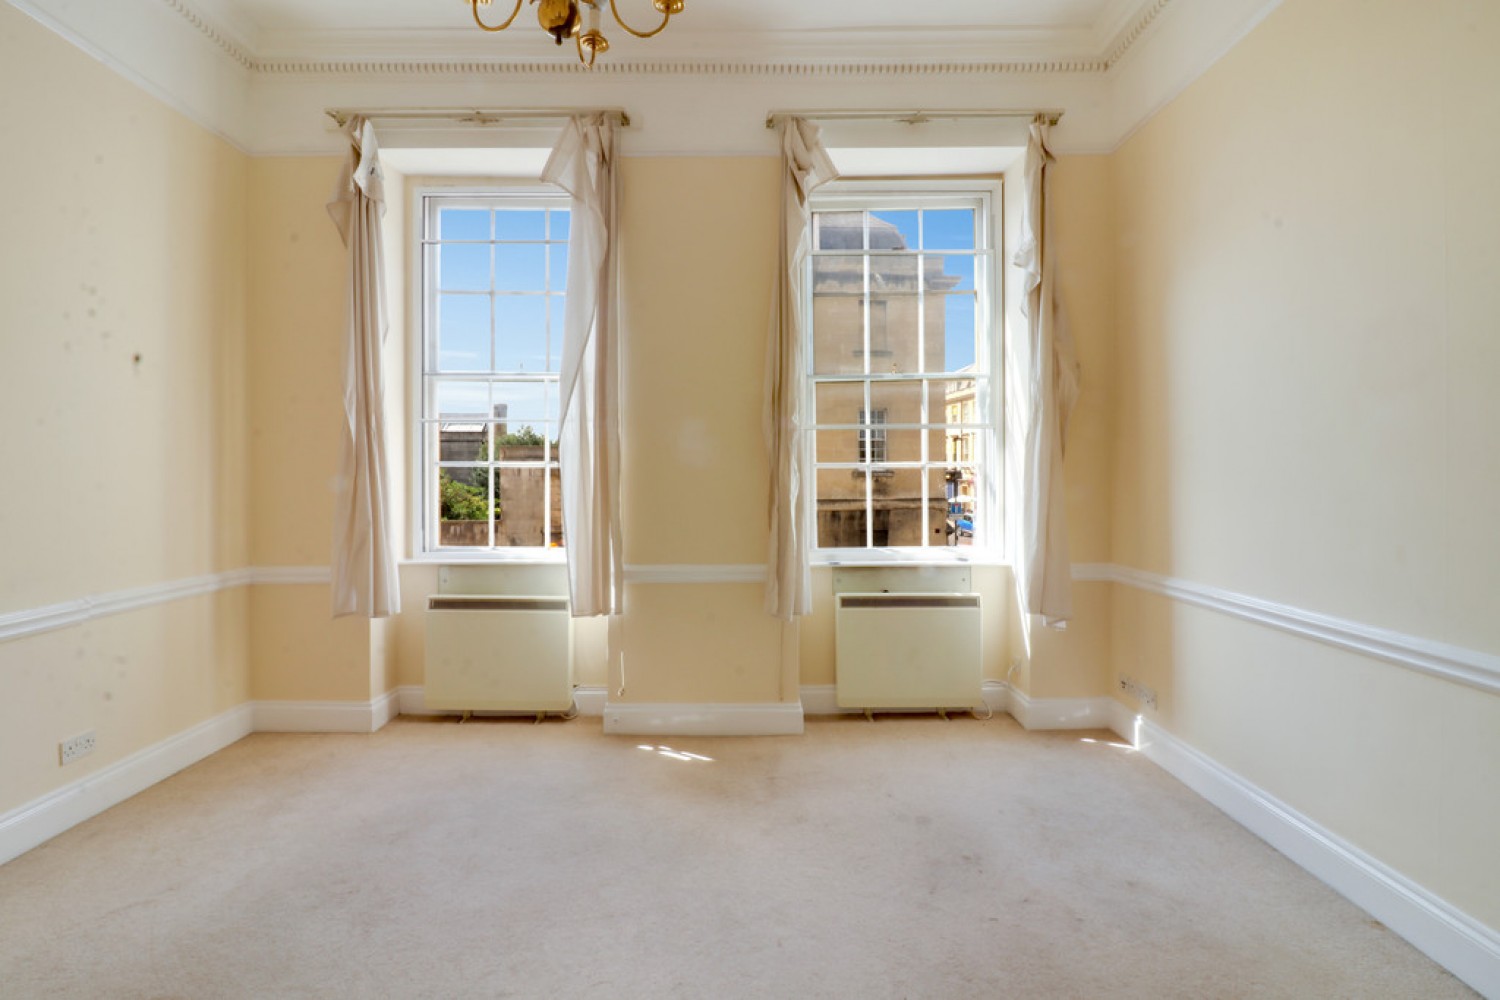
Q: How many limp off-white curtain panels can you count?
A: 4